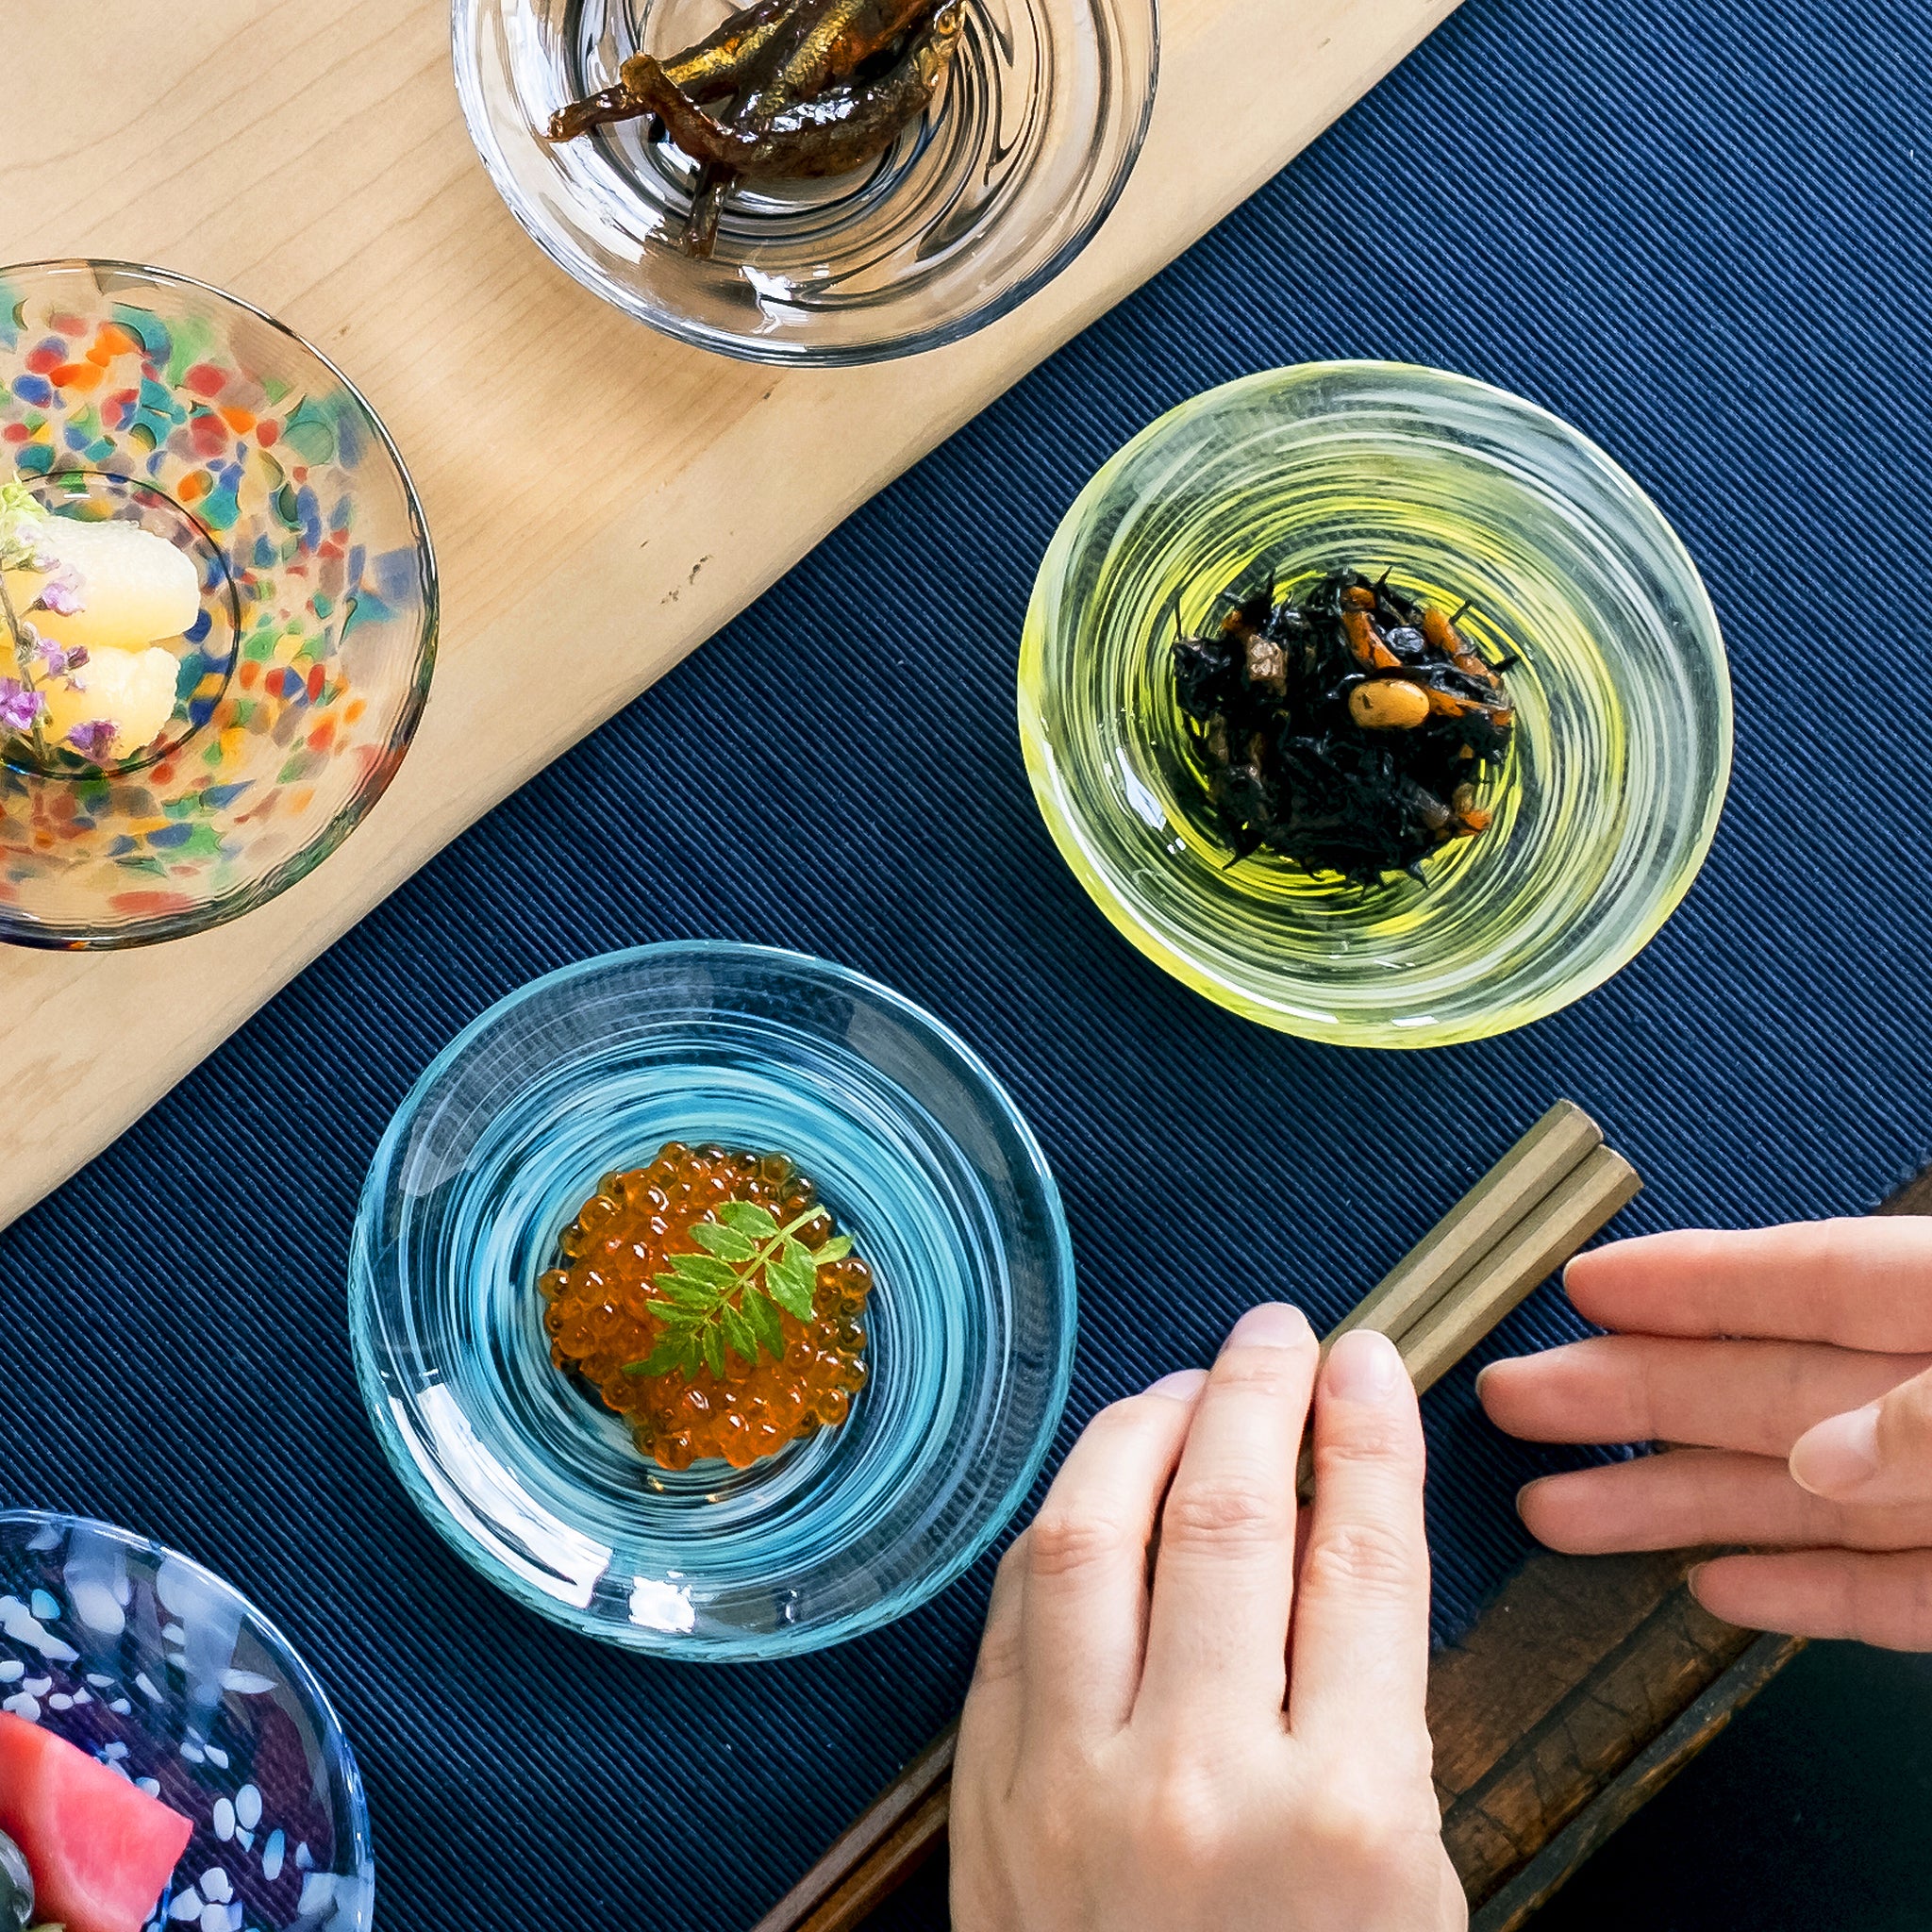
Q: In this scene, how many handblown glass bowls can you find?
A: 5